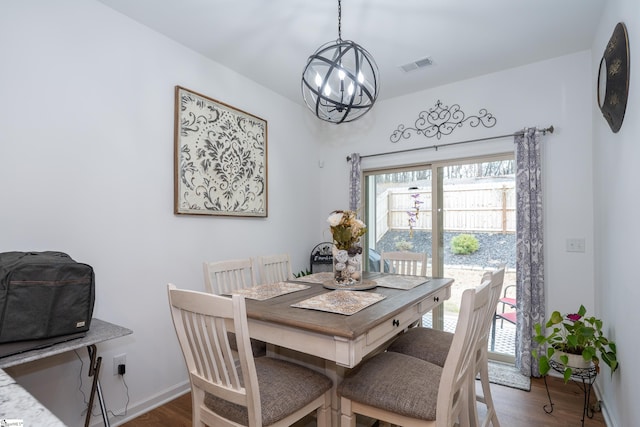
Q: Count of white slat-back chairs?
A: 6